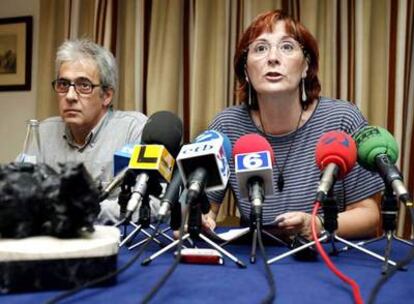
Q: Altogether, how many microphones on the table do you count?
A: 7